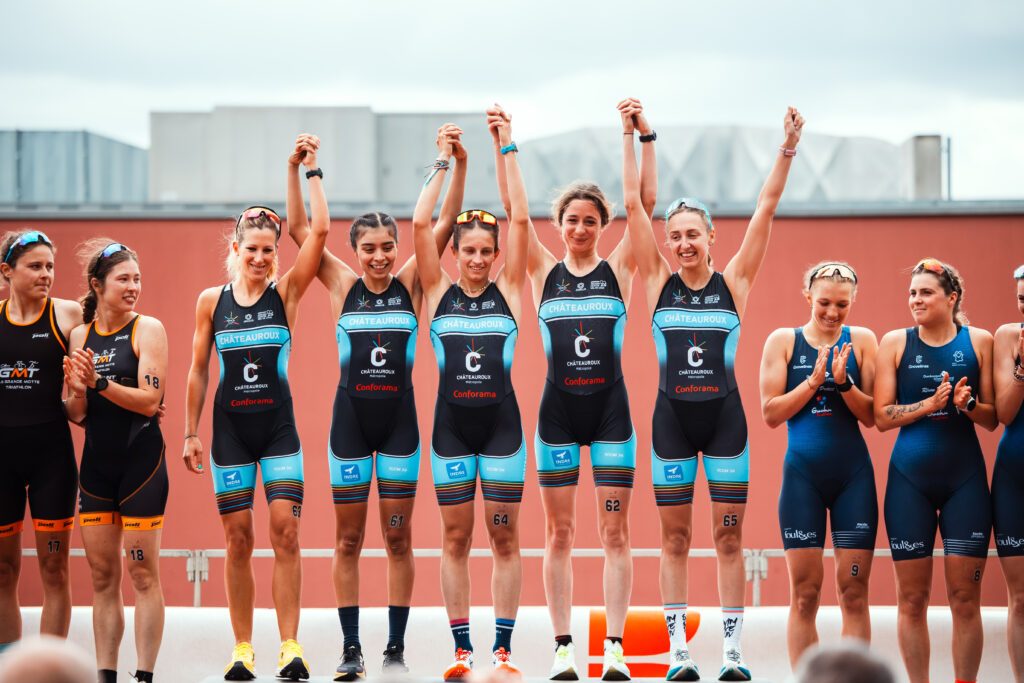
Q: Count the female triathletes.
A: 10